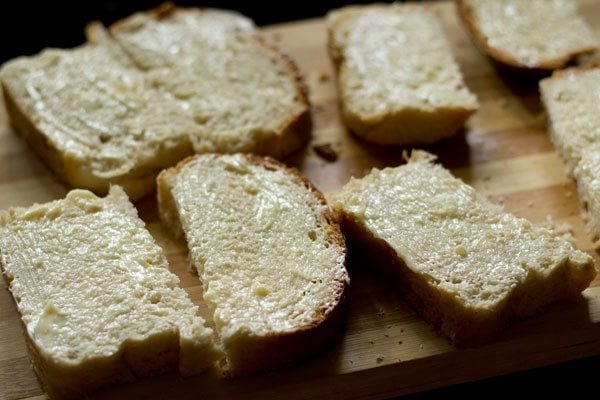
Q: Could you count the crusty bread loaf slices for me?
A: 7